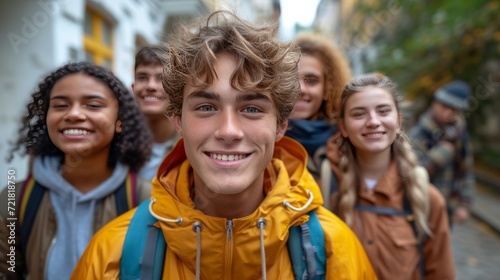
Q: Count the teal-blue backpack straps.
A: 2